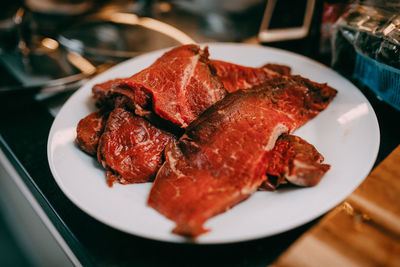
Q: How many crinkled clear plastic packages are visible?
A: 1